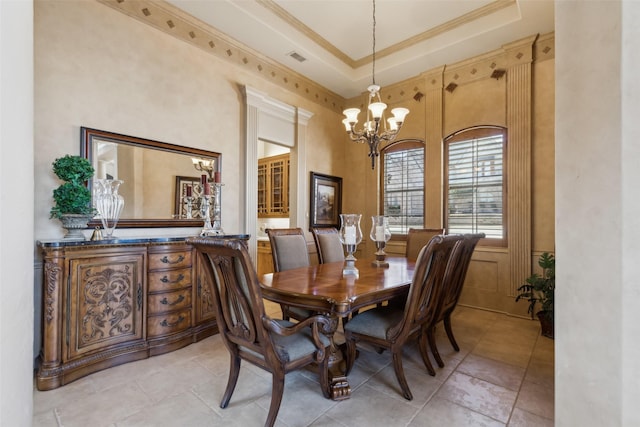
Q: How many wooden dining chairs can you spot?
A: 6